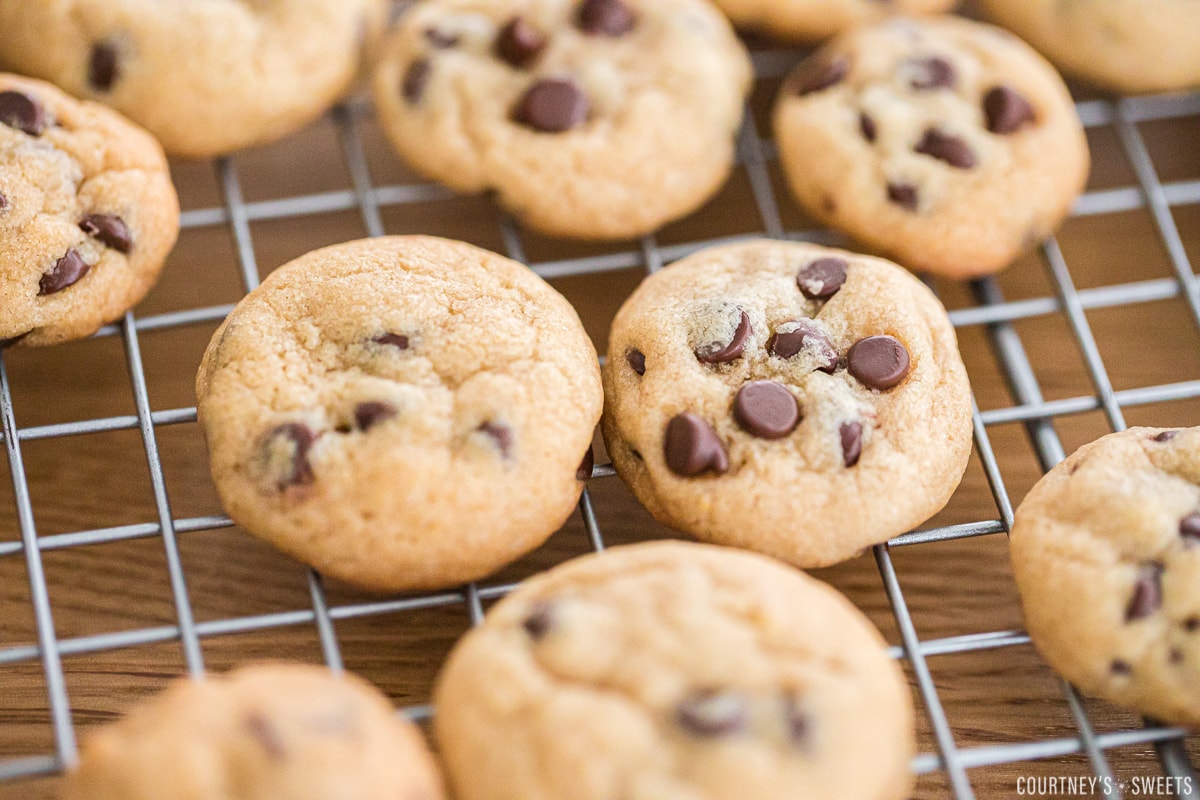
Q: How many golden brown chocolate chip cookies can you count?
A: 11